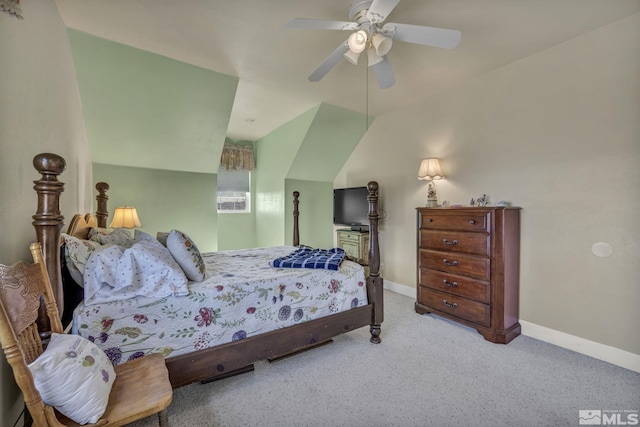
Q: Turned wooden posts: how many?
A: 4